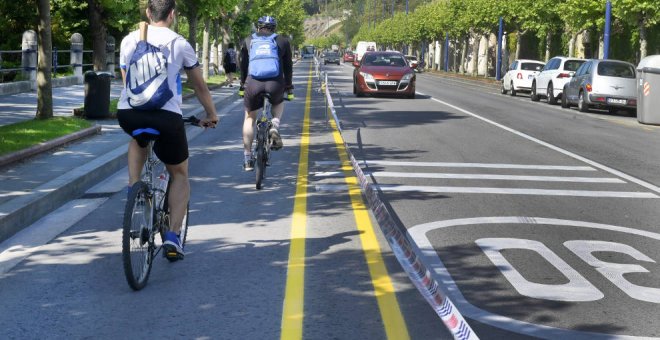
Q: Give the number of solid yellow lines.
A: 2